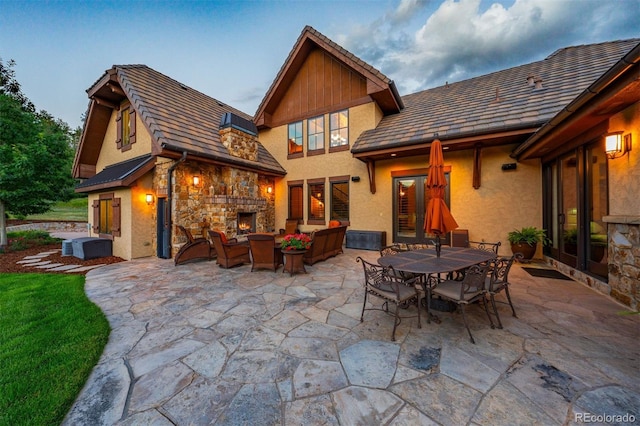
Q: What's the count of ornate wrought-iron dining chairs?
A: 6